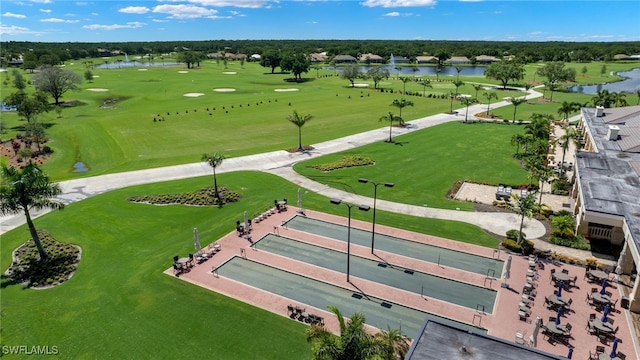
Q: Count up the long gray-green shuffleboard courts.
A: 3